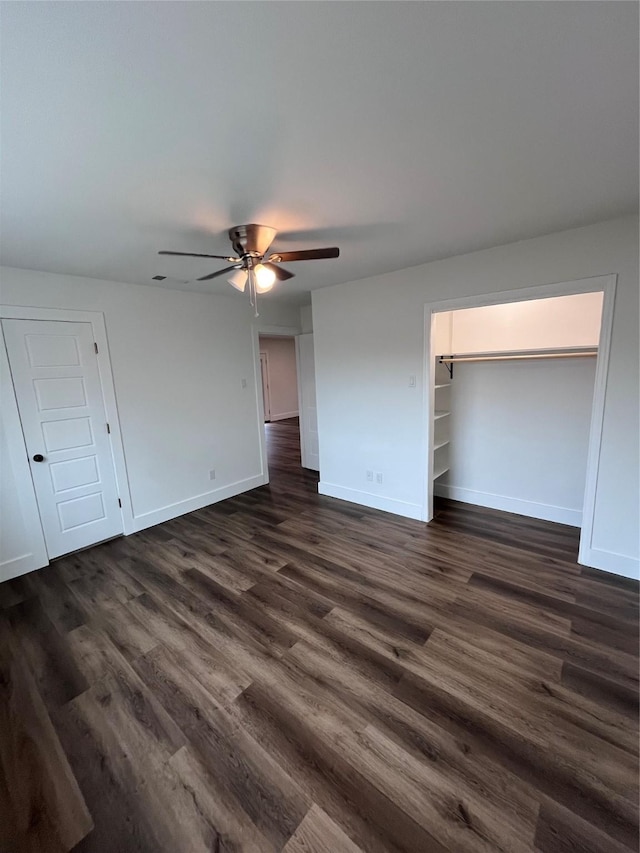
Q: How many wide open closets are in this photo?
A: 1